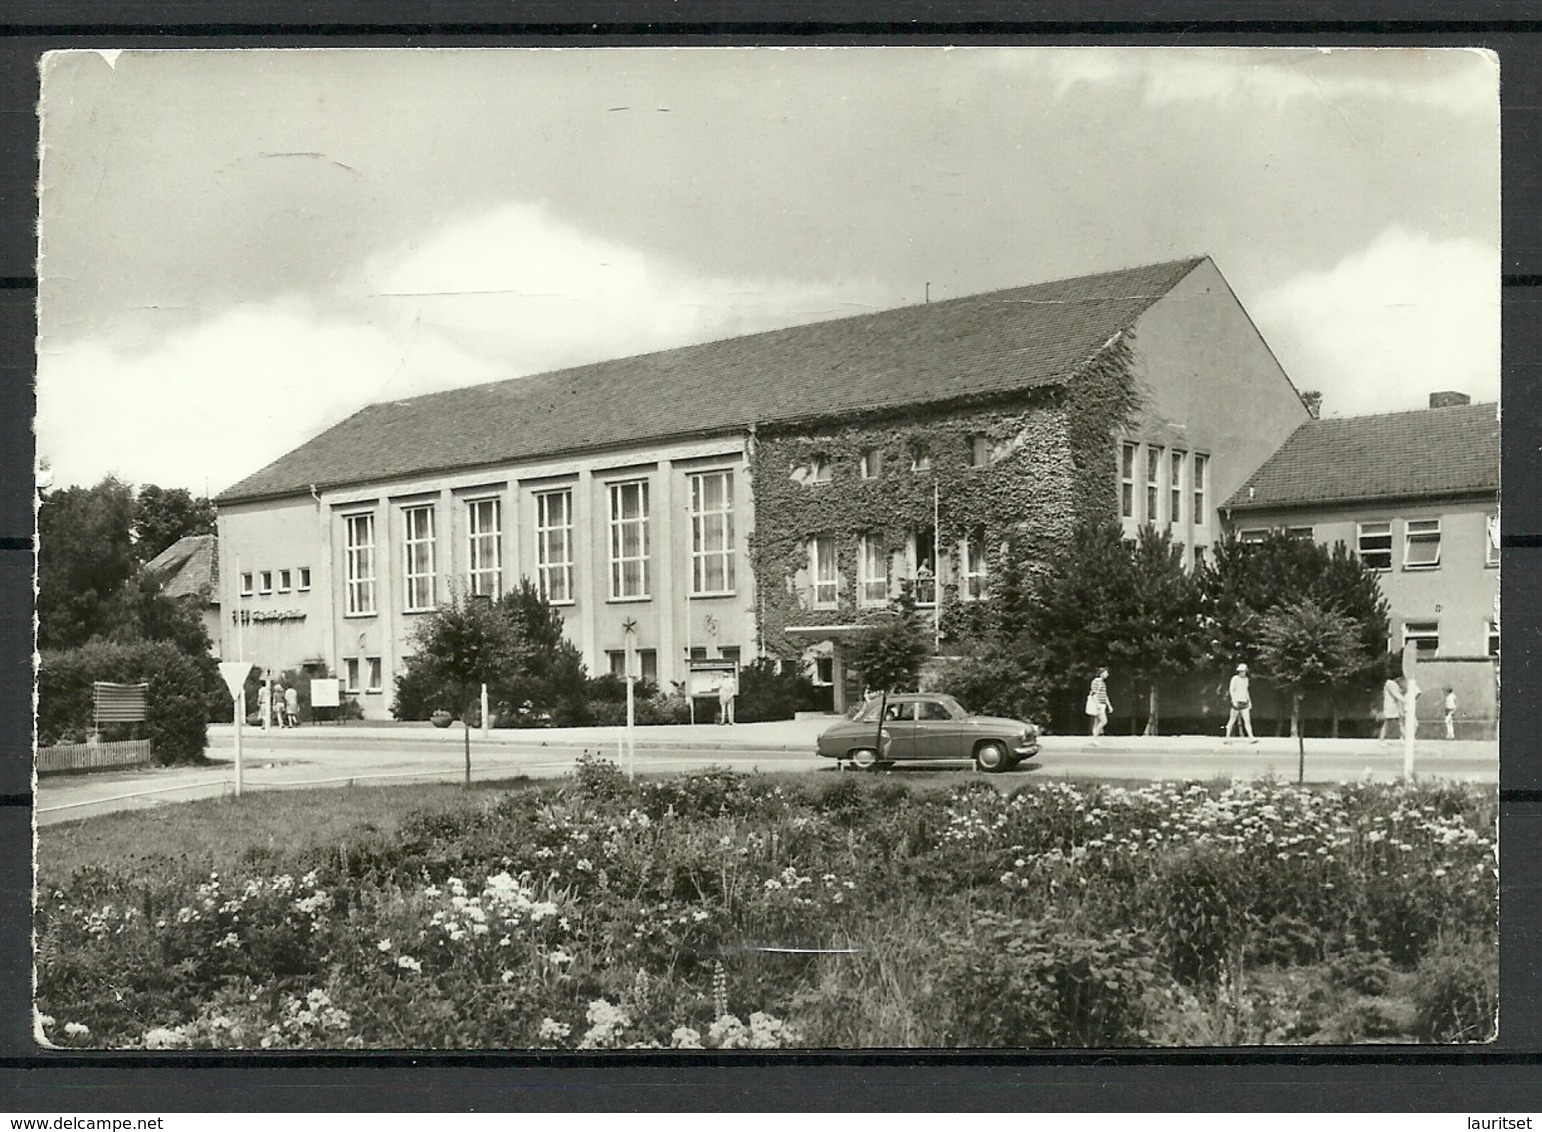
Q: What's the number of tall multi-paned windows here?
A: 6